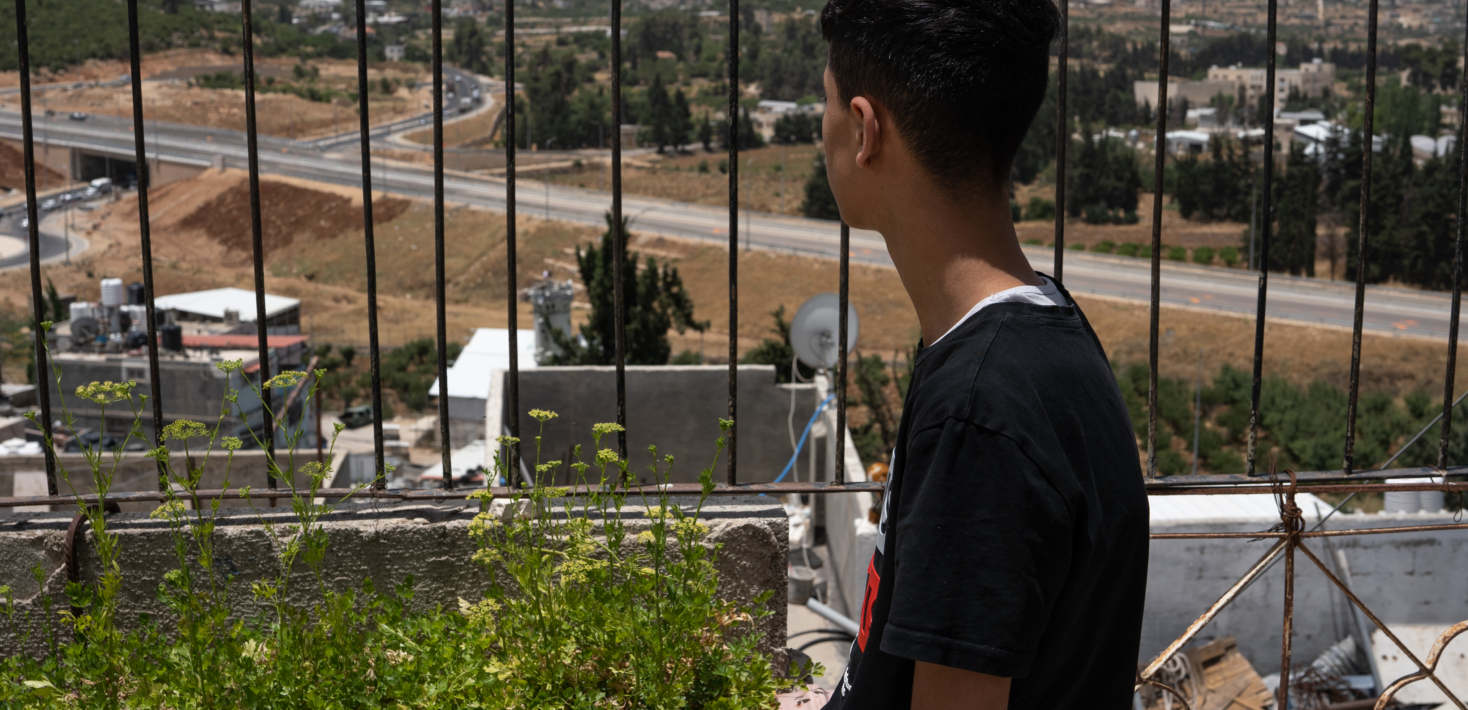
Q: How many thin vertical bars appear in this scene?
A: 14